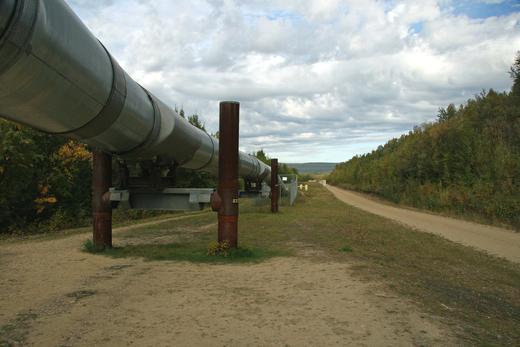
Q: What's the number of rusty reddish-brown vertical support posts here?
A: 3